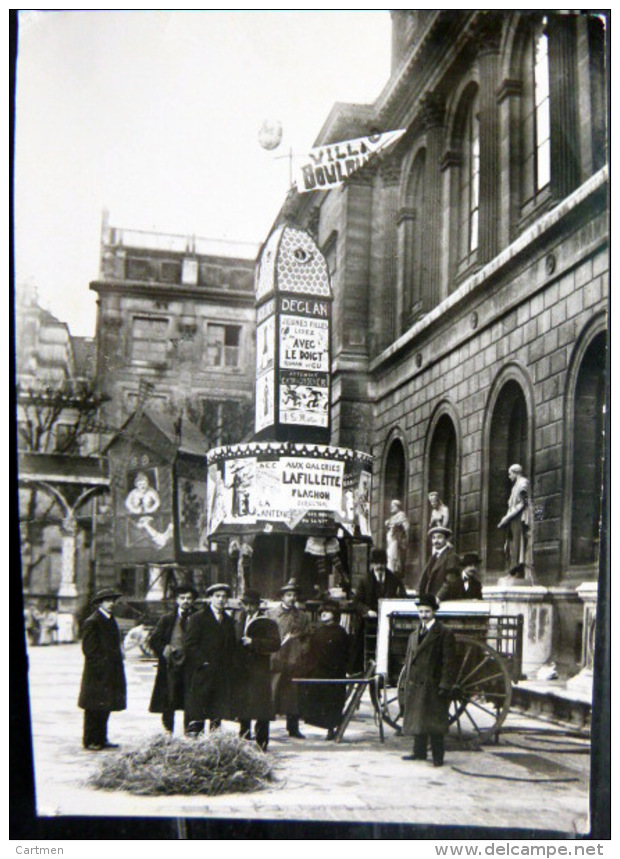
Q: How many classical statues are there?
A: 3